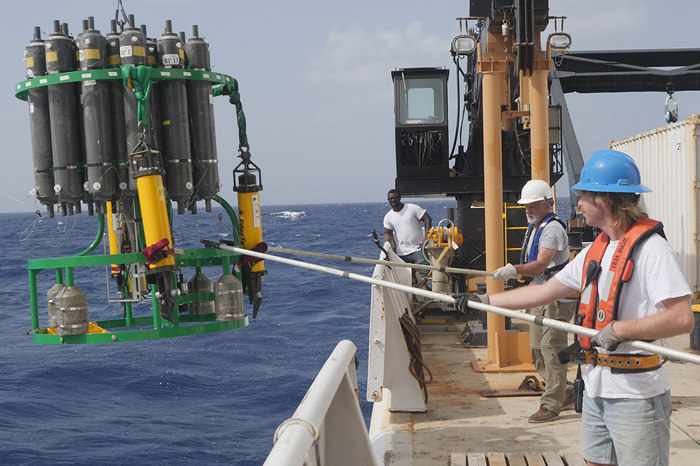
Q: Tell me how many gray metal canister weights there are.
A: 4